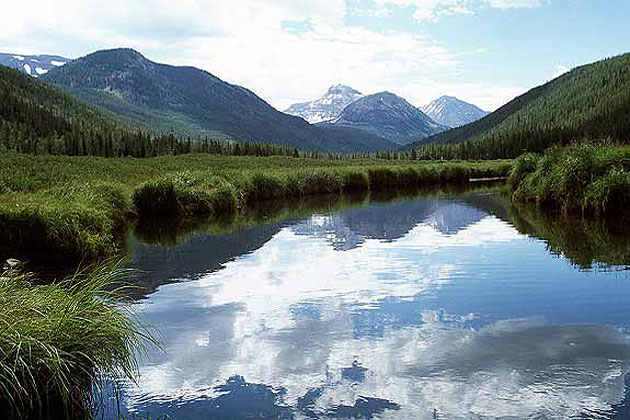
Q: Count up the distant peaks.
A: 3